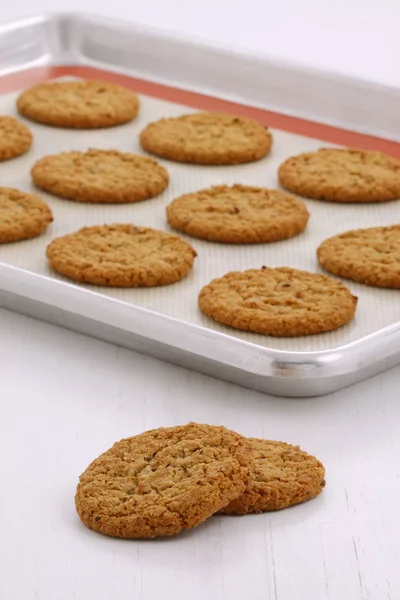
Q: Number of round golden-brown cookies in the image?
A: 12